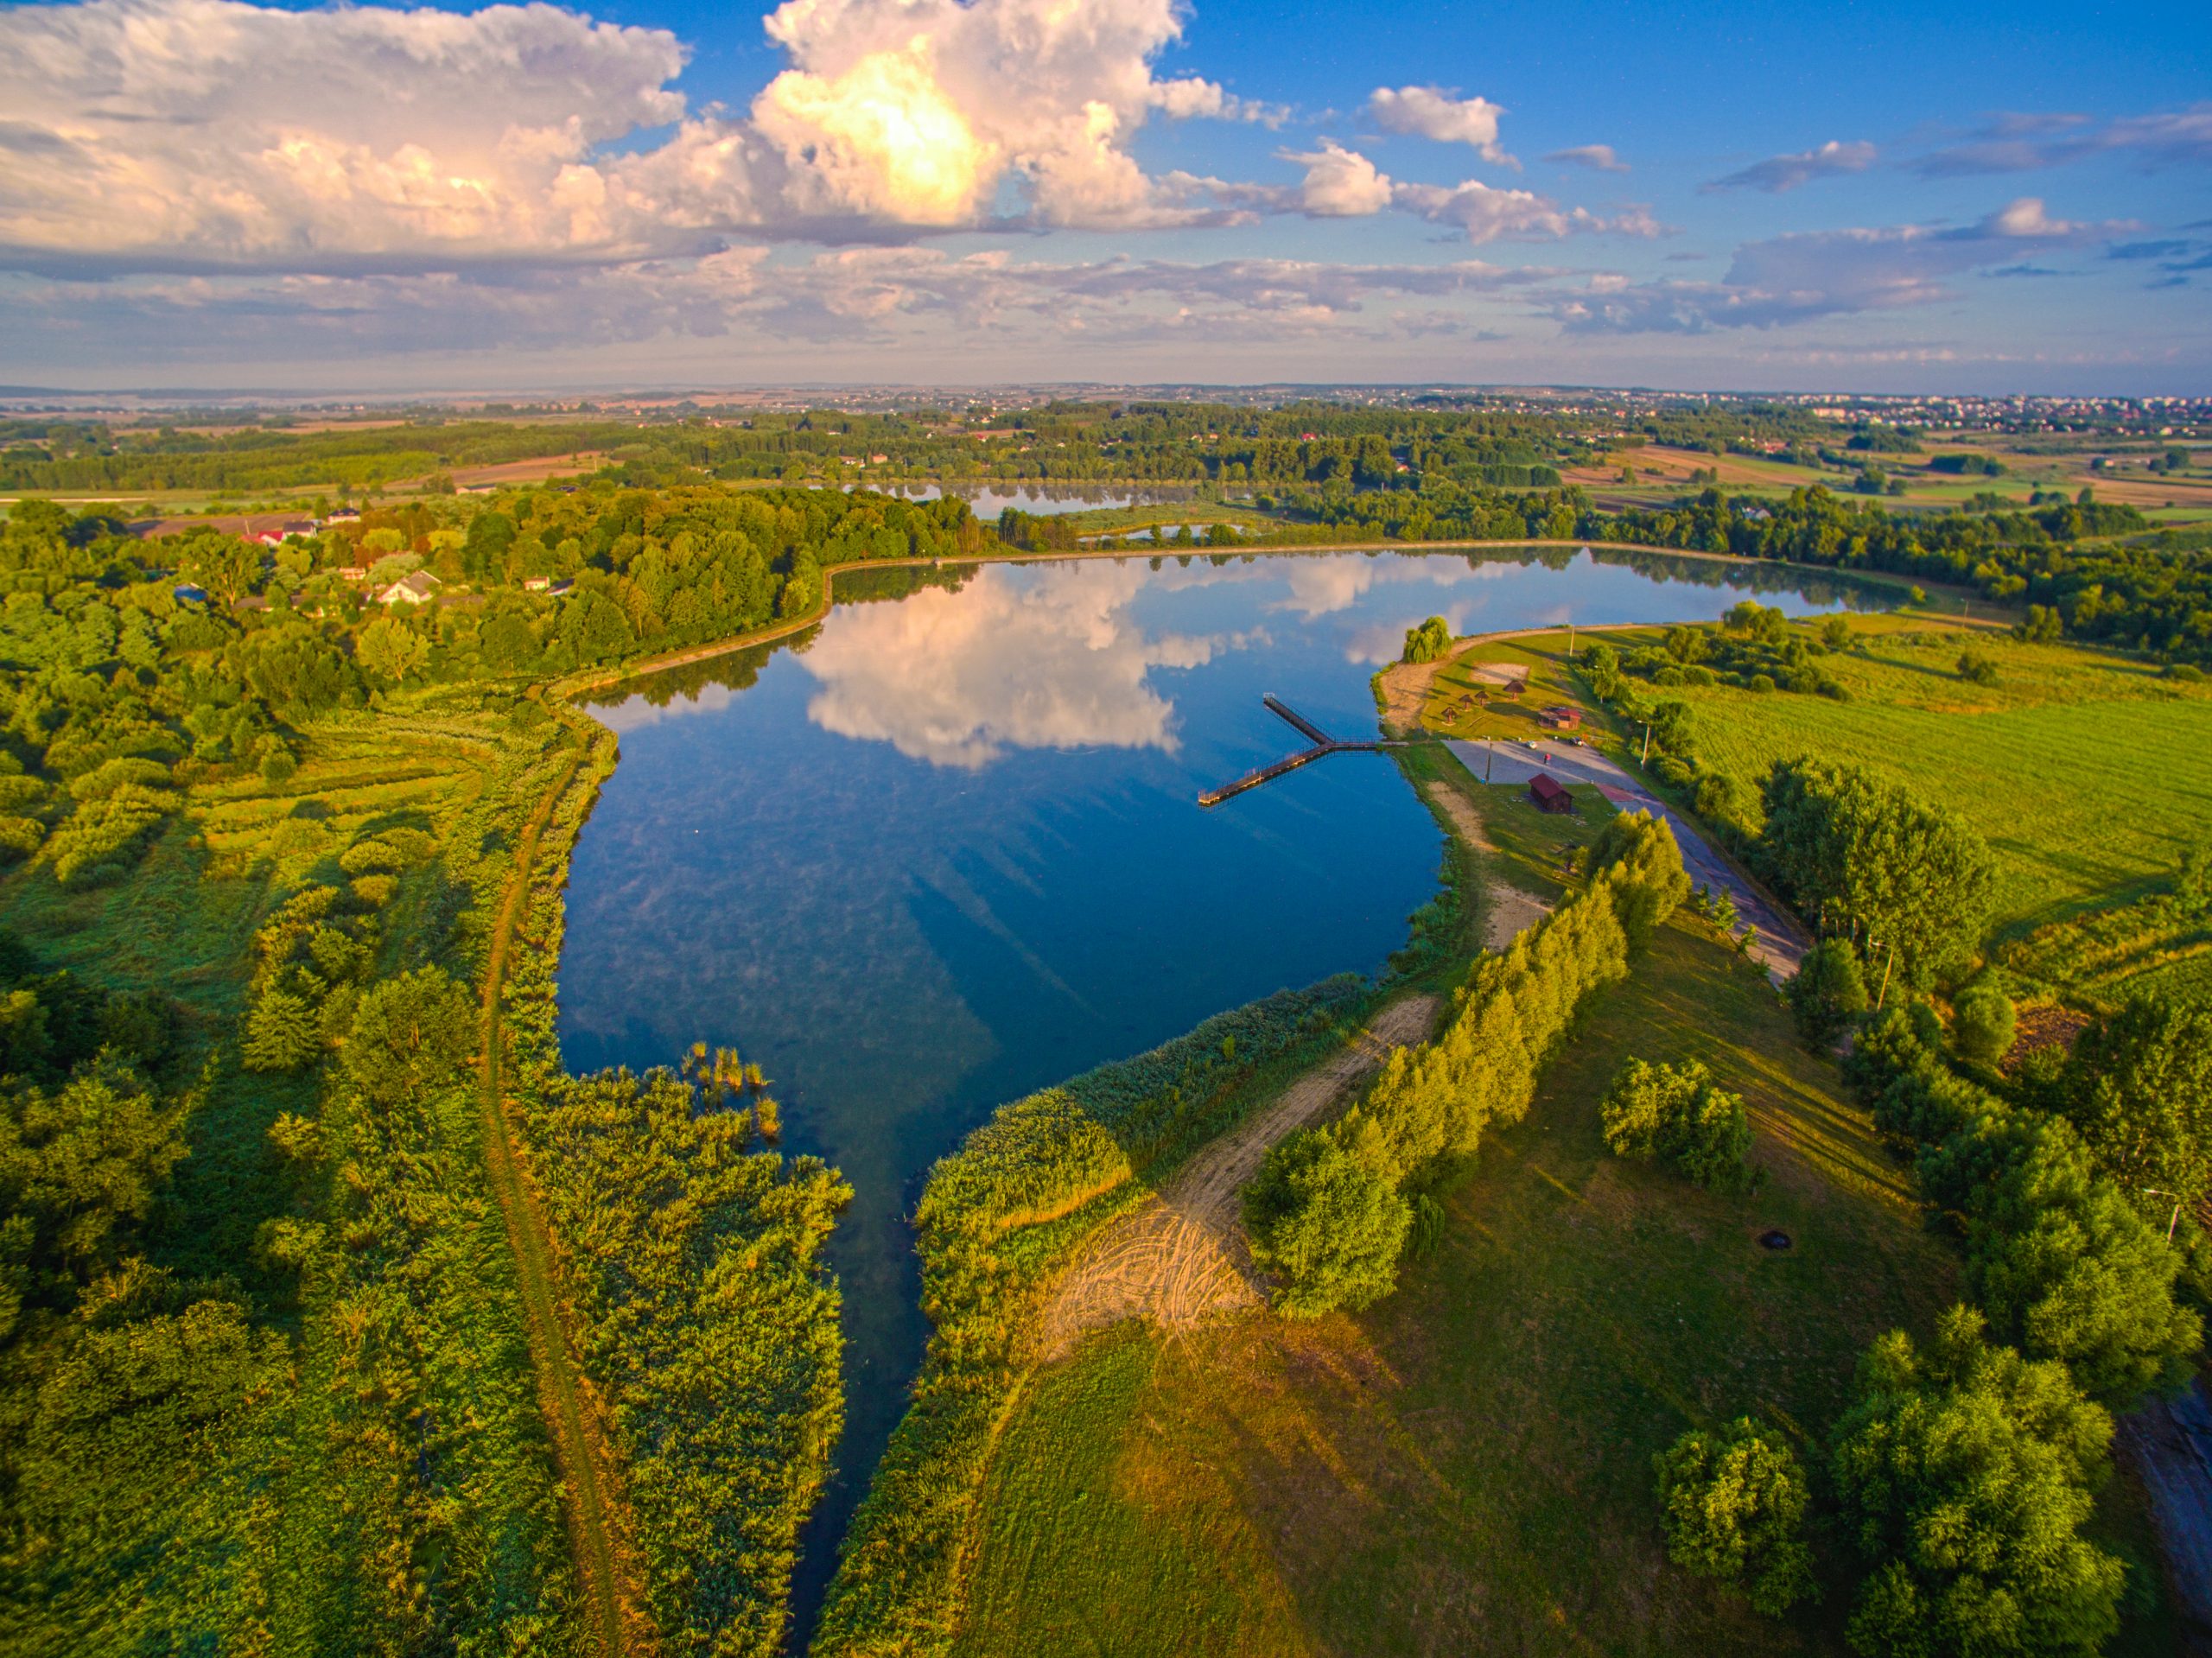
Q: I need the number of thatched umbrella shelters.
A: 4